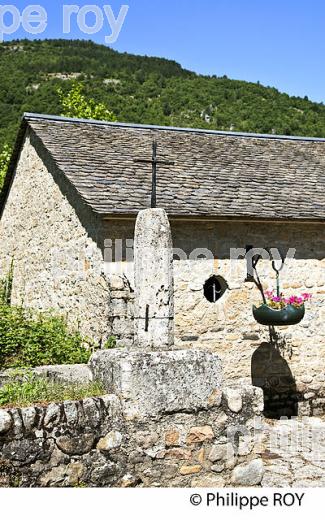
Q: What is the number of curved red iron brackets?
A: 0